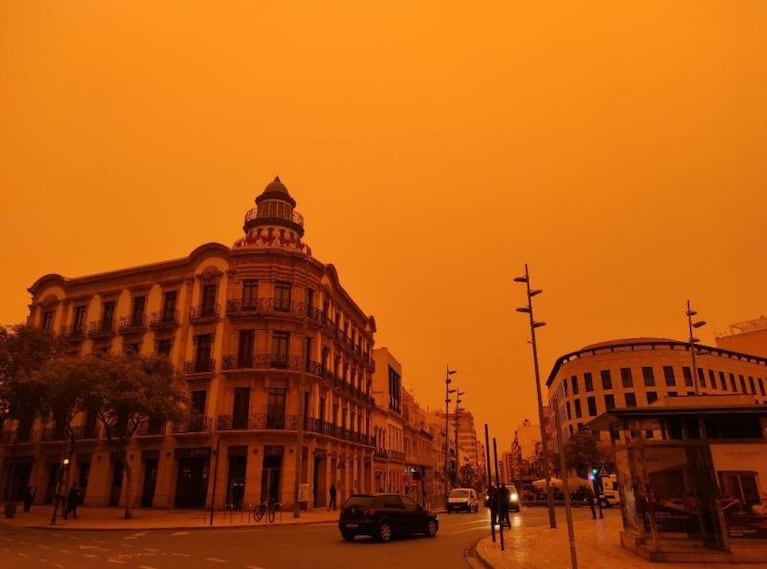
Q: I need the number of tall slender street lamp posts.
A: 4